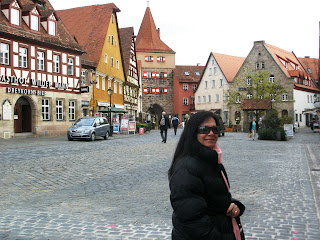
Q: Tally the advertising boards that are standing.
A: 5